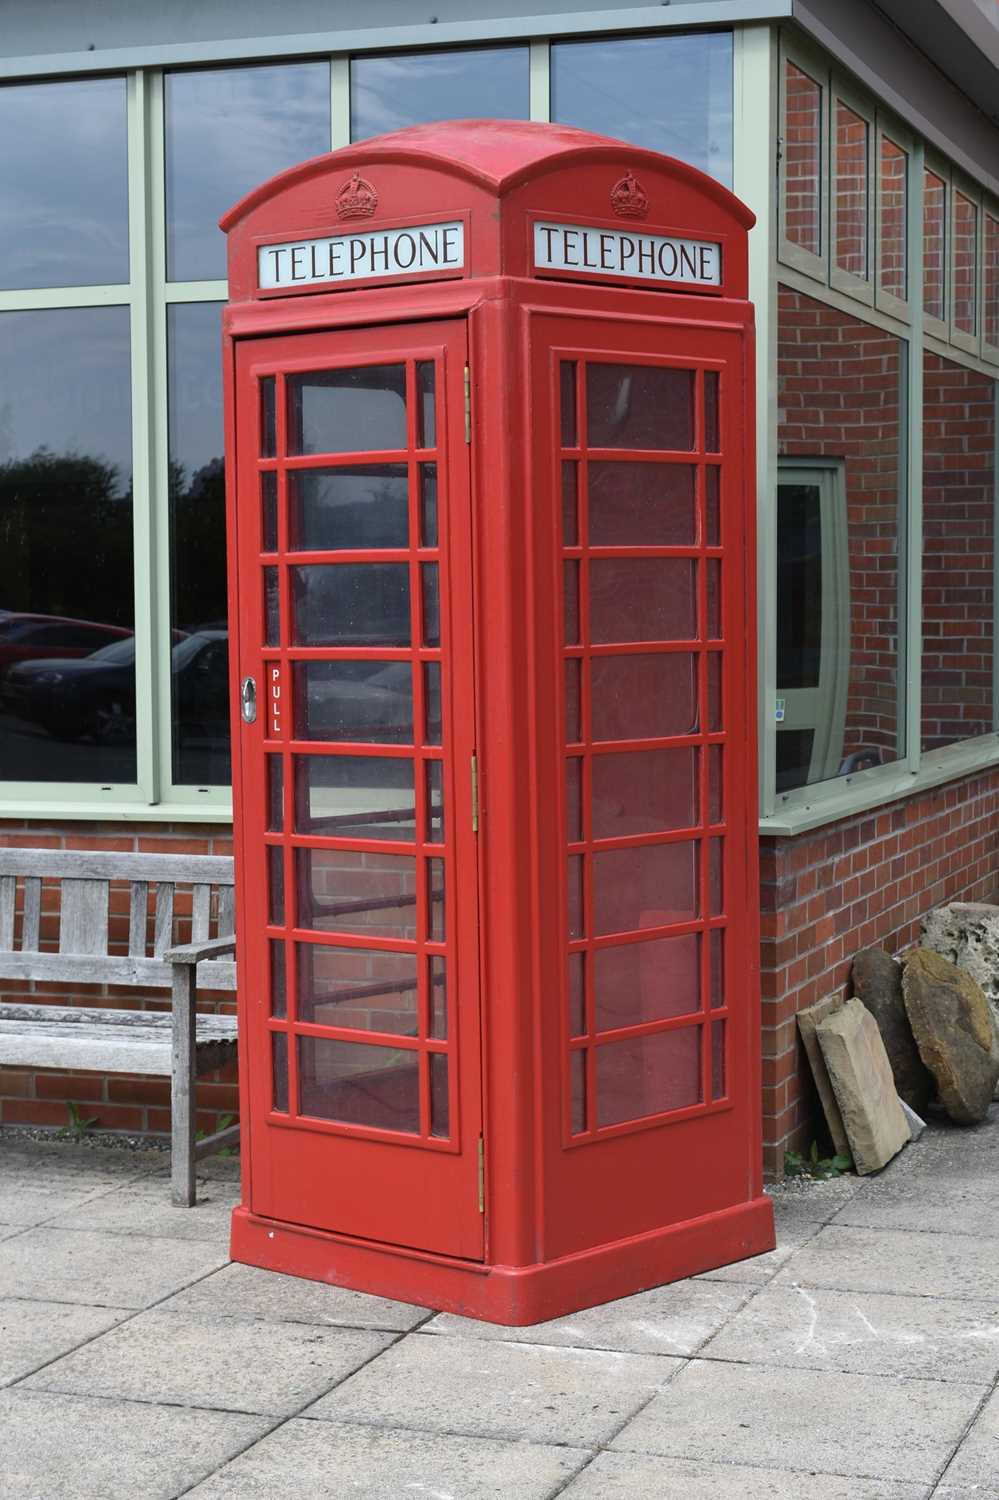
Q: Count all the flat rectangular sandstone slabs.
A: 2